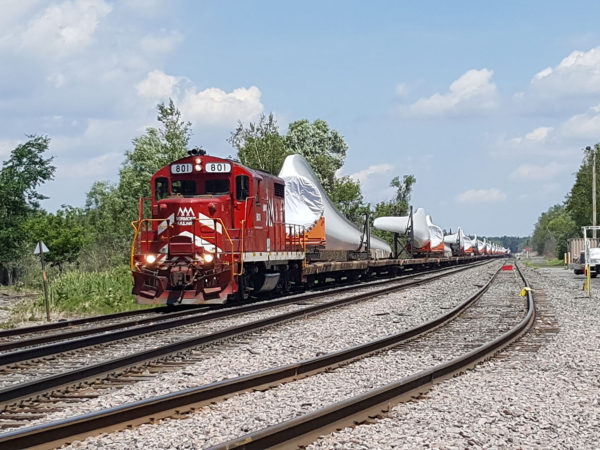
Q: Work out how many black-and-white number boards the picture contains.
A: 2